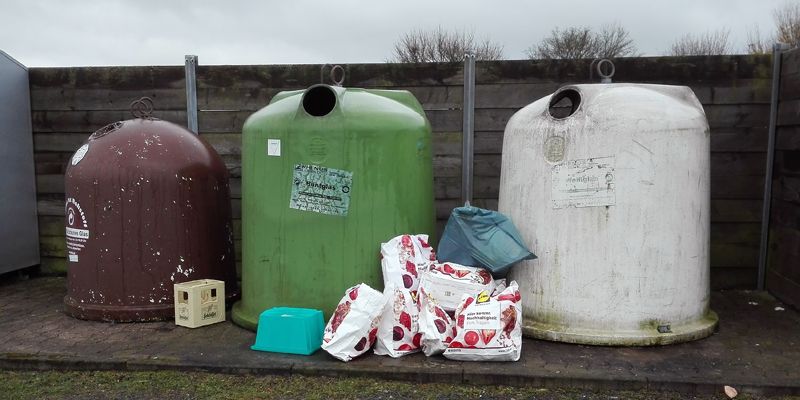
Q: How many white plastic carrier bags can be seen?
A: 6